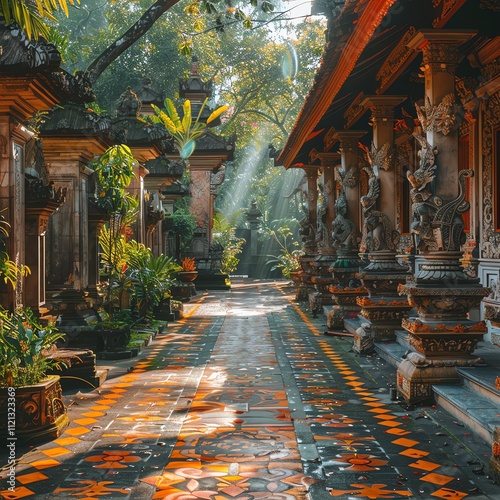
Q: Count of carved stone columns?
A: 5